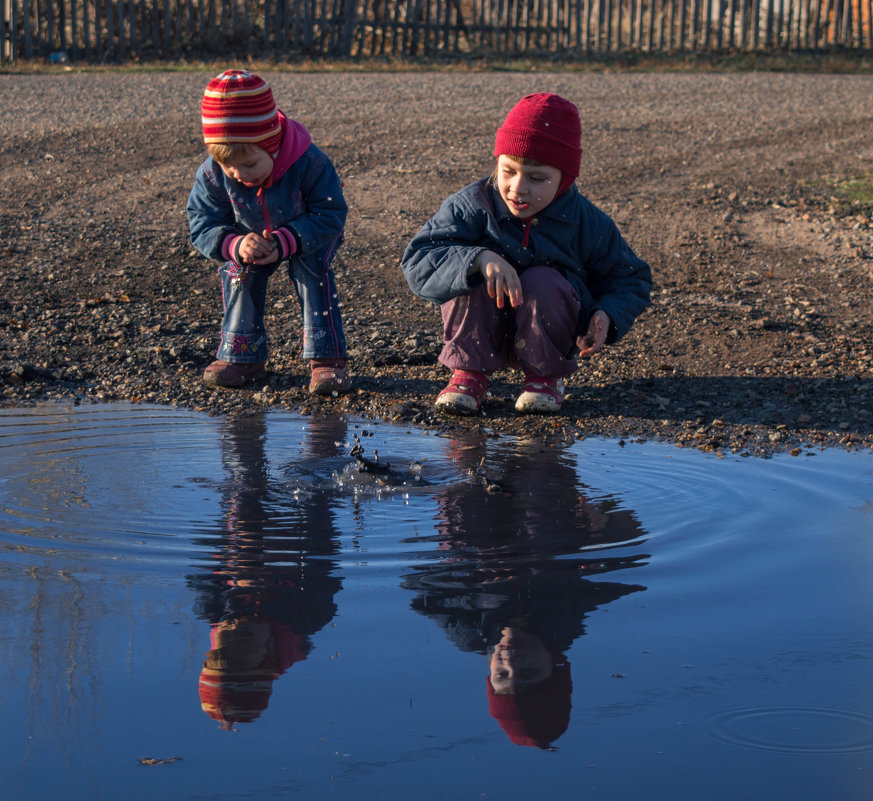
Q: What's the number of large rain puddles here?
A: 1